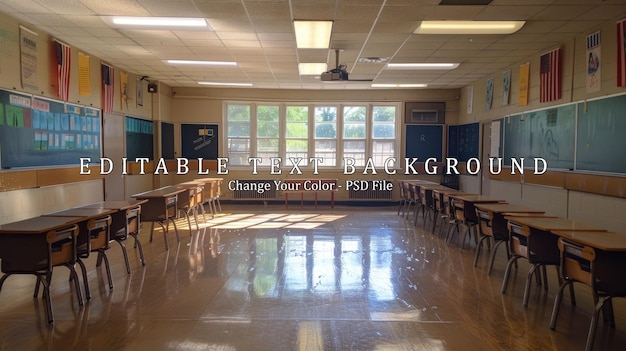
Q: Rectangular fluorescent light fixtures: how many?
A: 8